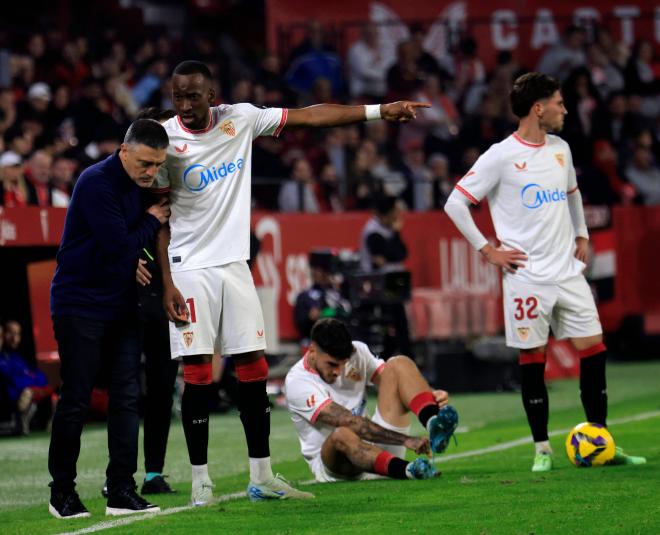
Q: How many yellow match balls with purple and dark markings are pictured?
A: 1